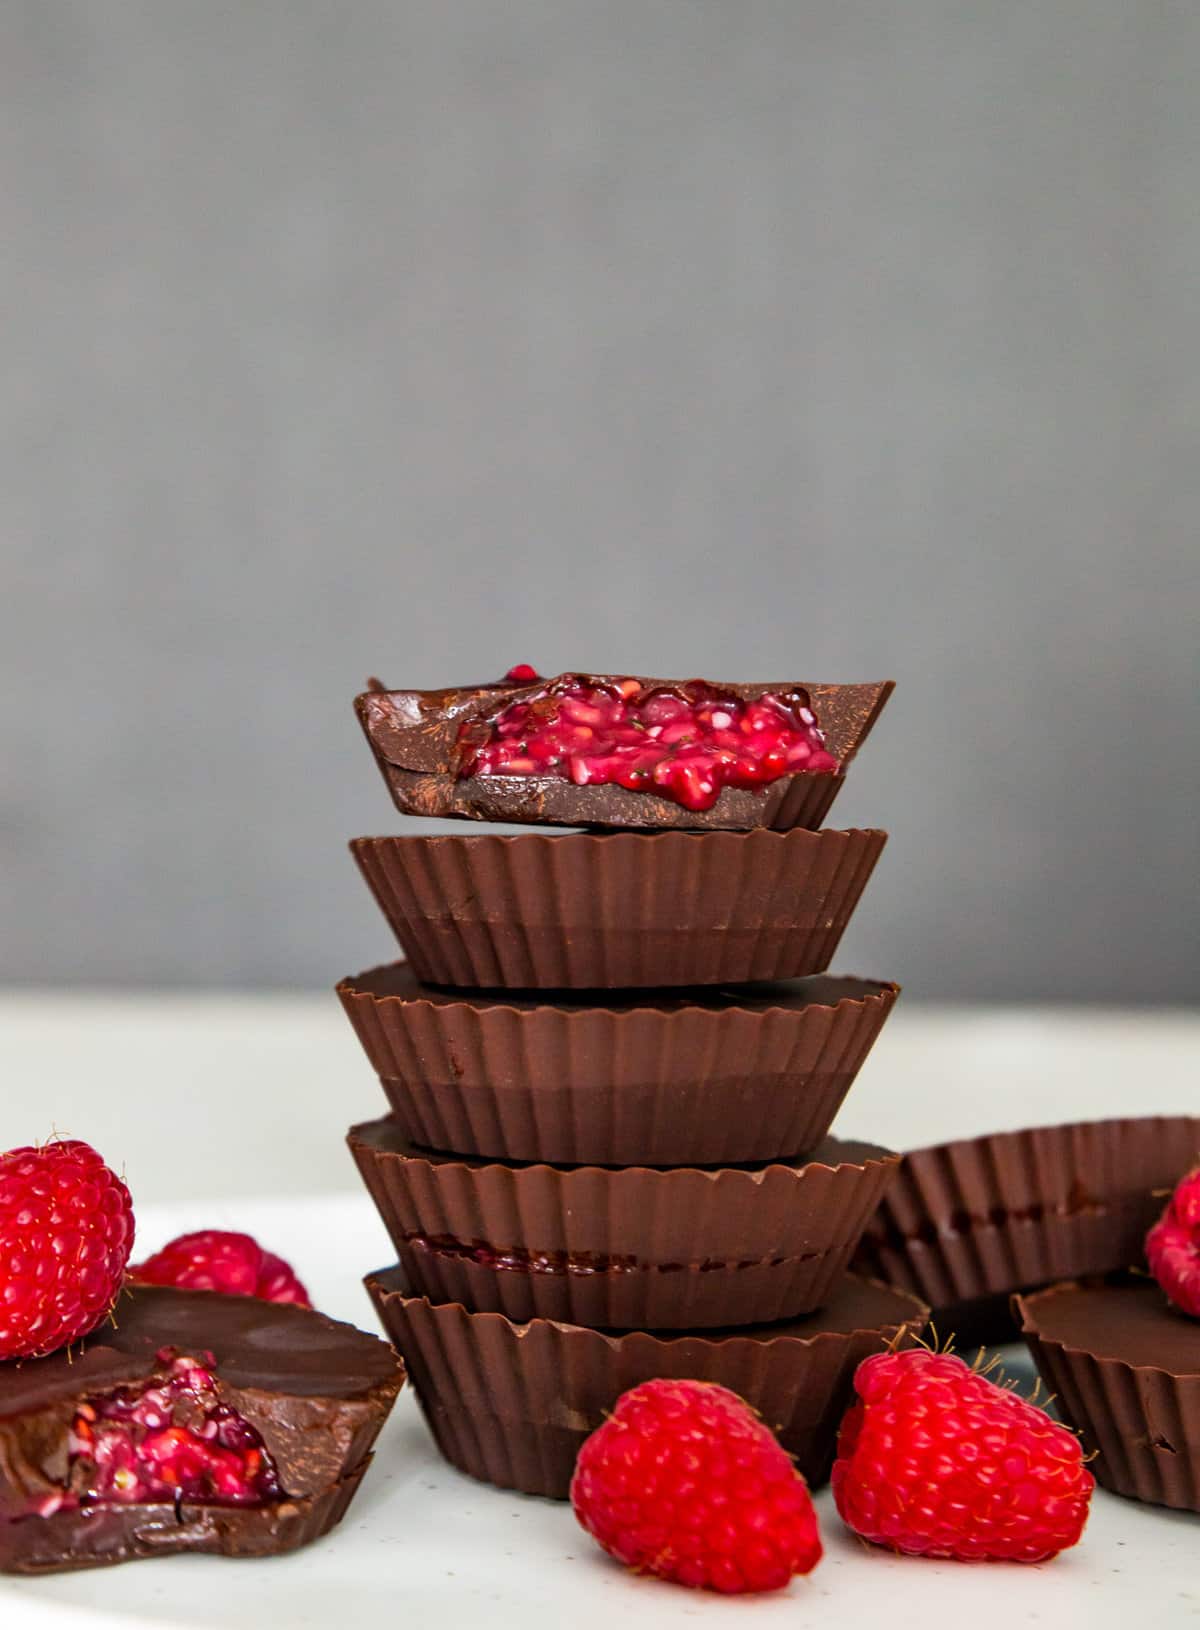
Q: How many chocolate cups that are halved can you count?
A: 2